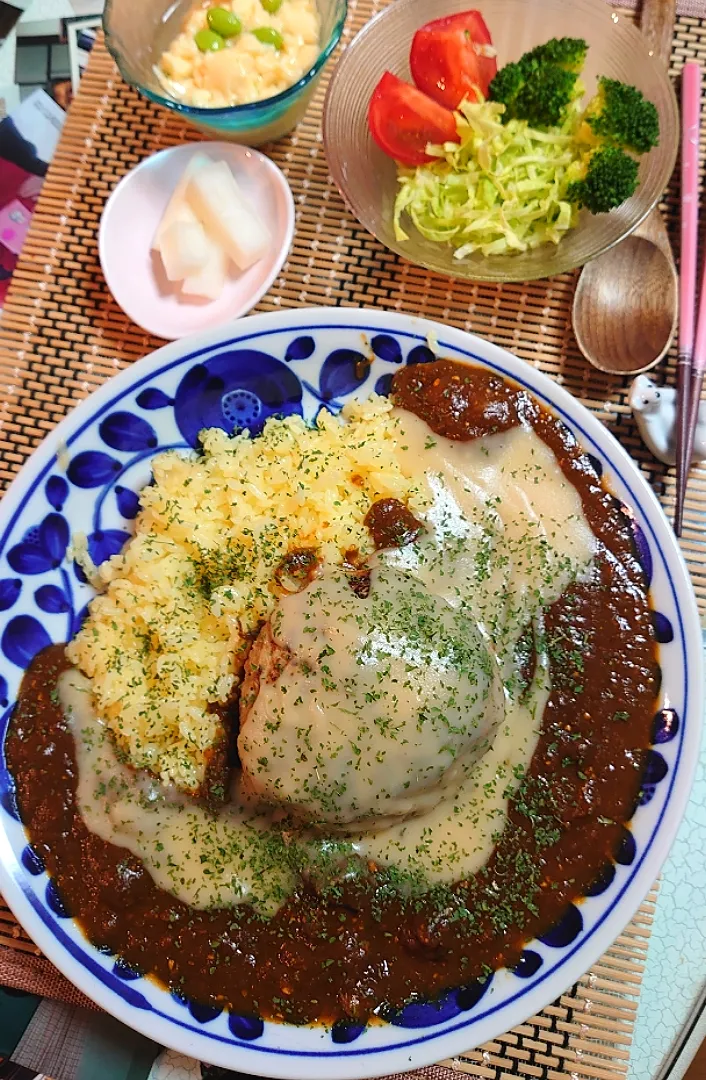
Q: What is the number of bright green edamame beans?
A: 4